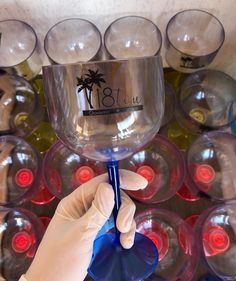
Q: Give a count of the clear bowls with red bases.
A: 7